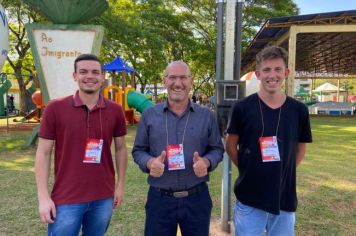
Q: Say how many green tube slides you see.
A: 1